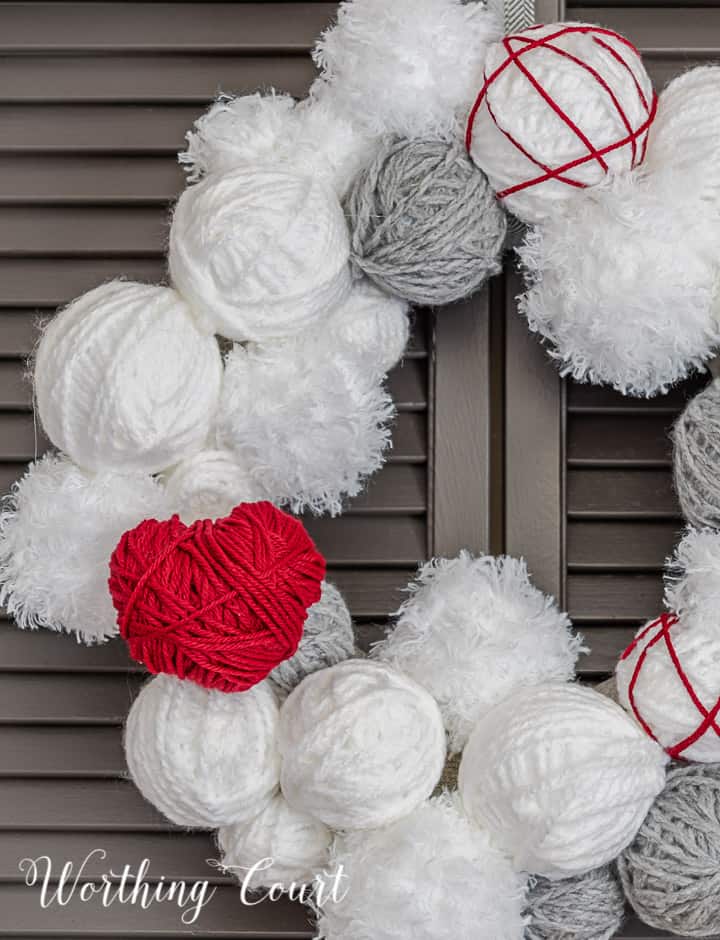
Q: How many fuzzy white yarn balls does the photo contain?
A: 8